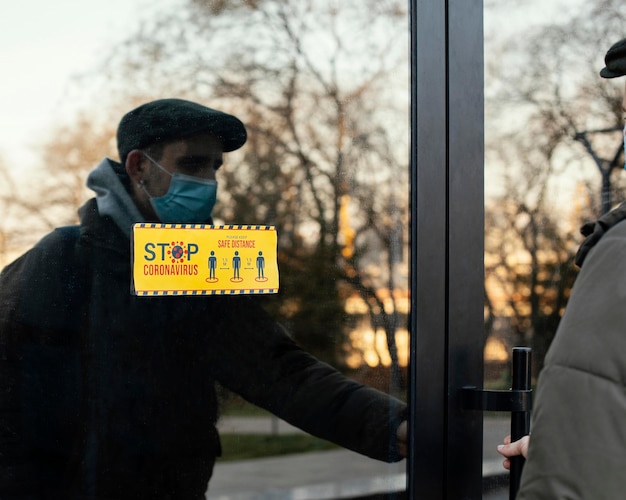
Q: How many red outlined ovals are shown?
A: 3